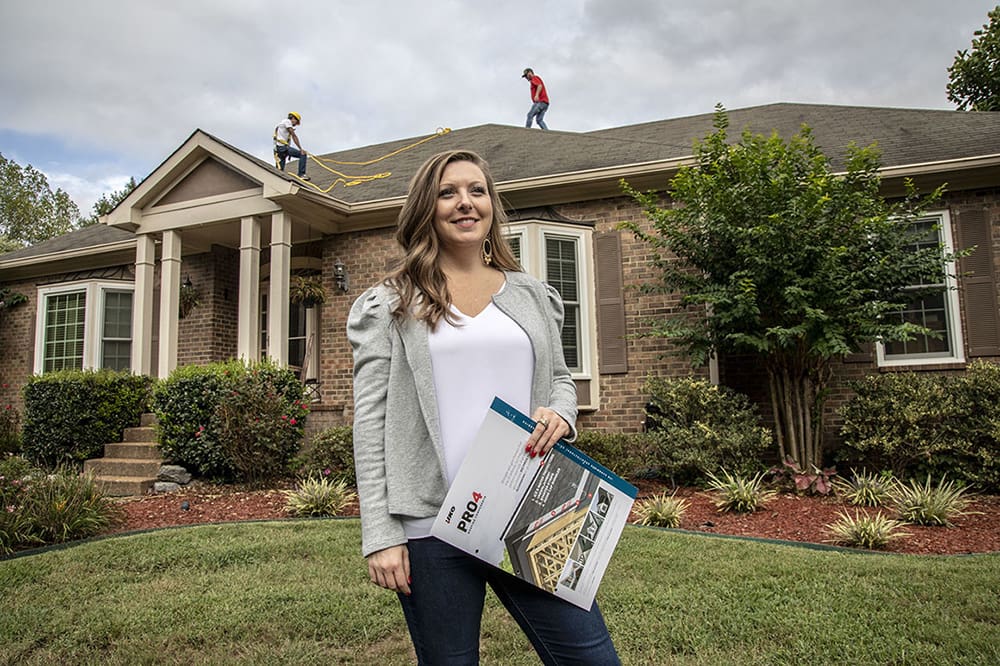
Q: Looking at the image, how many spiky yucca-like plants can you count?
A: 6